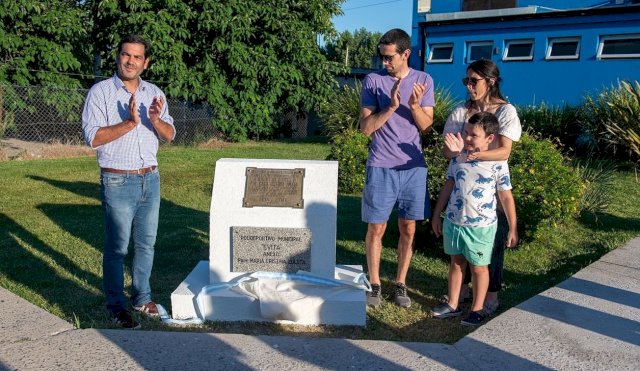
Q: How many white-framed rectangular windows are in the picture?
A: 5